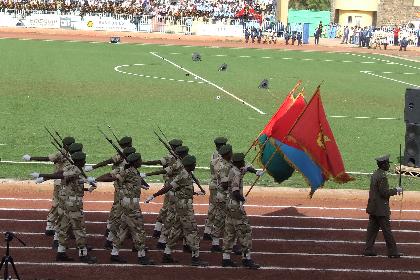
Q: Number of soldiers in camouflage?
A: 12